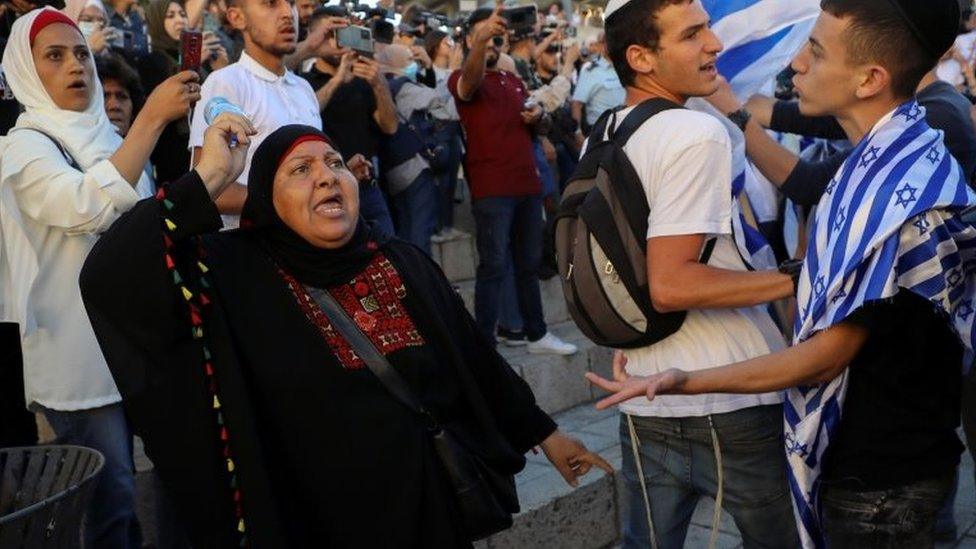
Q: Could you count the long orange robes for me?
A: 0